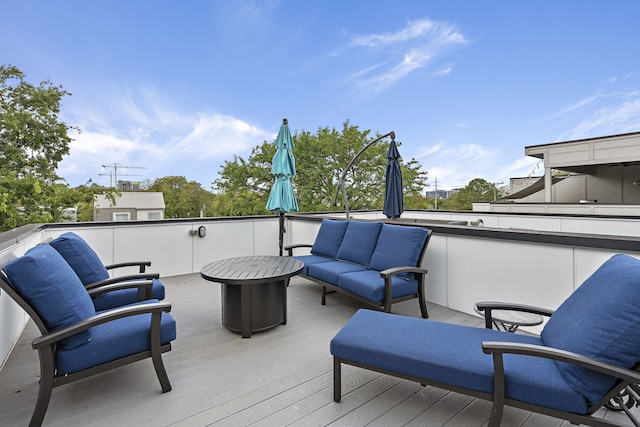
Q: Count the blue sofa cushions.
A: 6